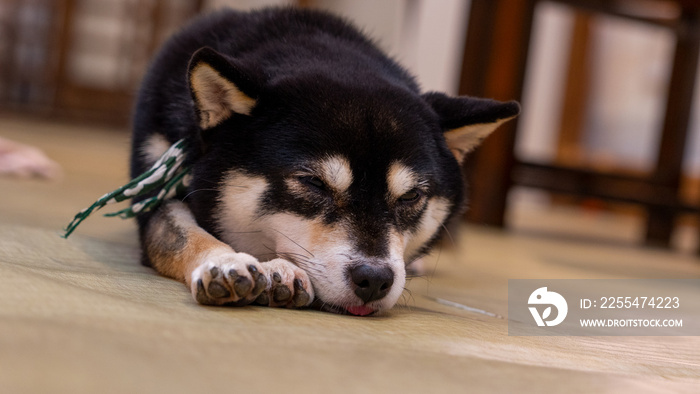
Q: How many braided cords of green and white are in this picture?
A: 2